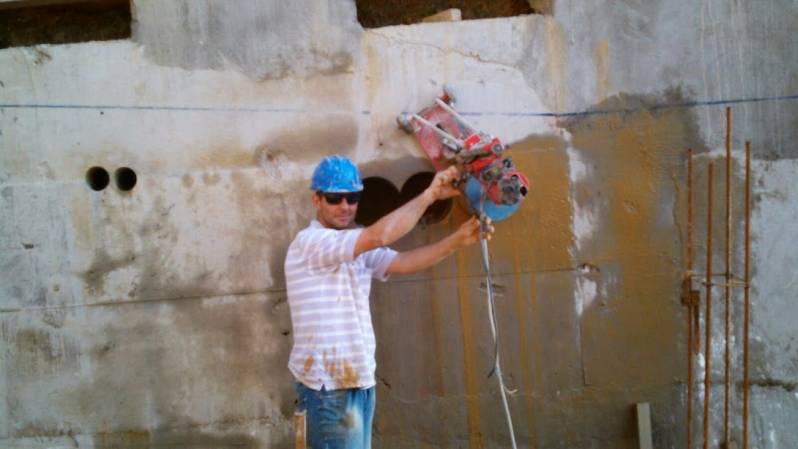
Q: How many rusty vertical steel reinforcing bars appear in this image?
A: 4